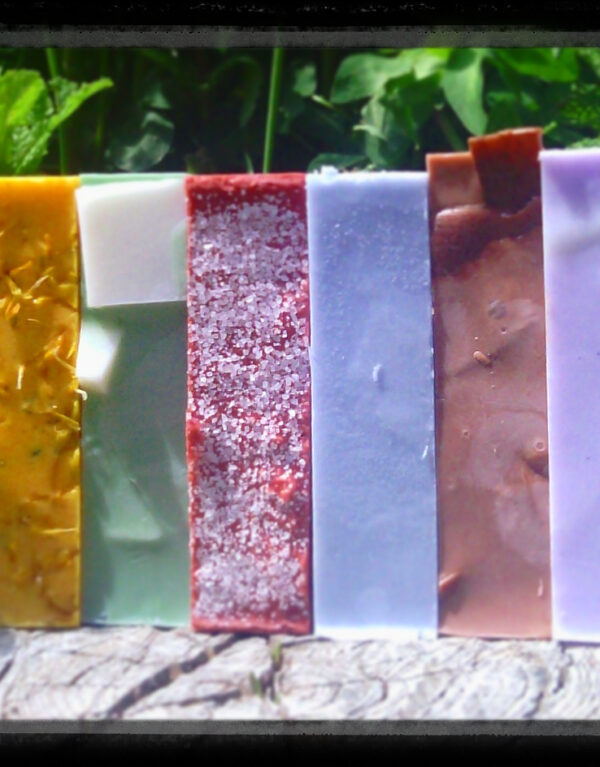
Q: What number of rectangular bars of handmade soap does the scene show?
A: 6